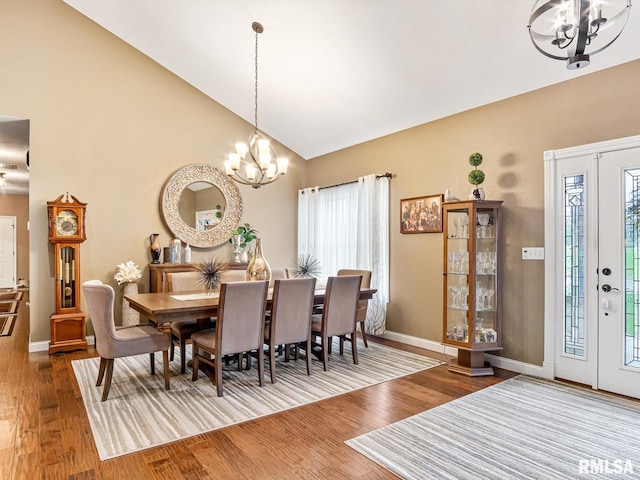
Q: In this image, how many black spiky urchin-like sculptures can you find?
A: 2